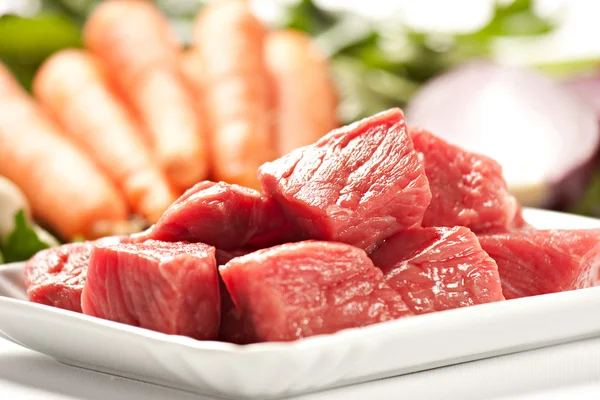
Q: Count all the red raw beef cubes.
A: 8